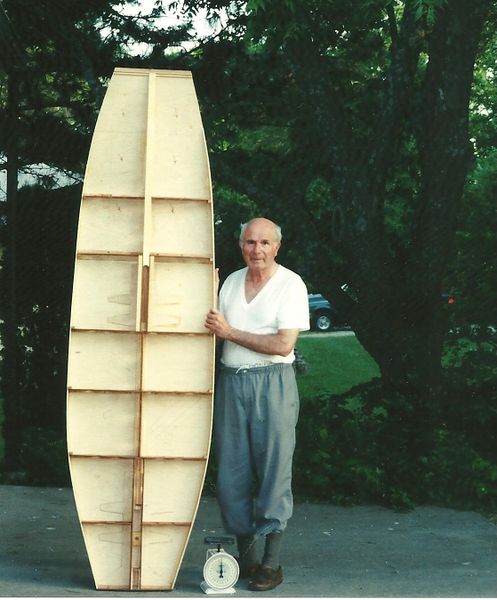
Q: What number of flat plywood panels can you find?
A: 14